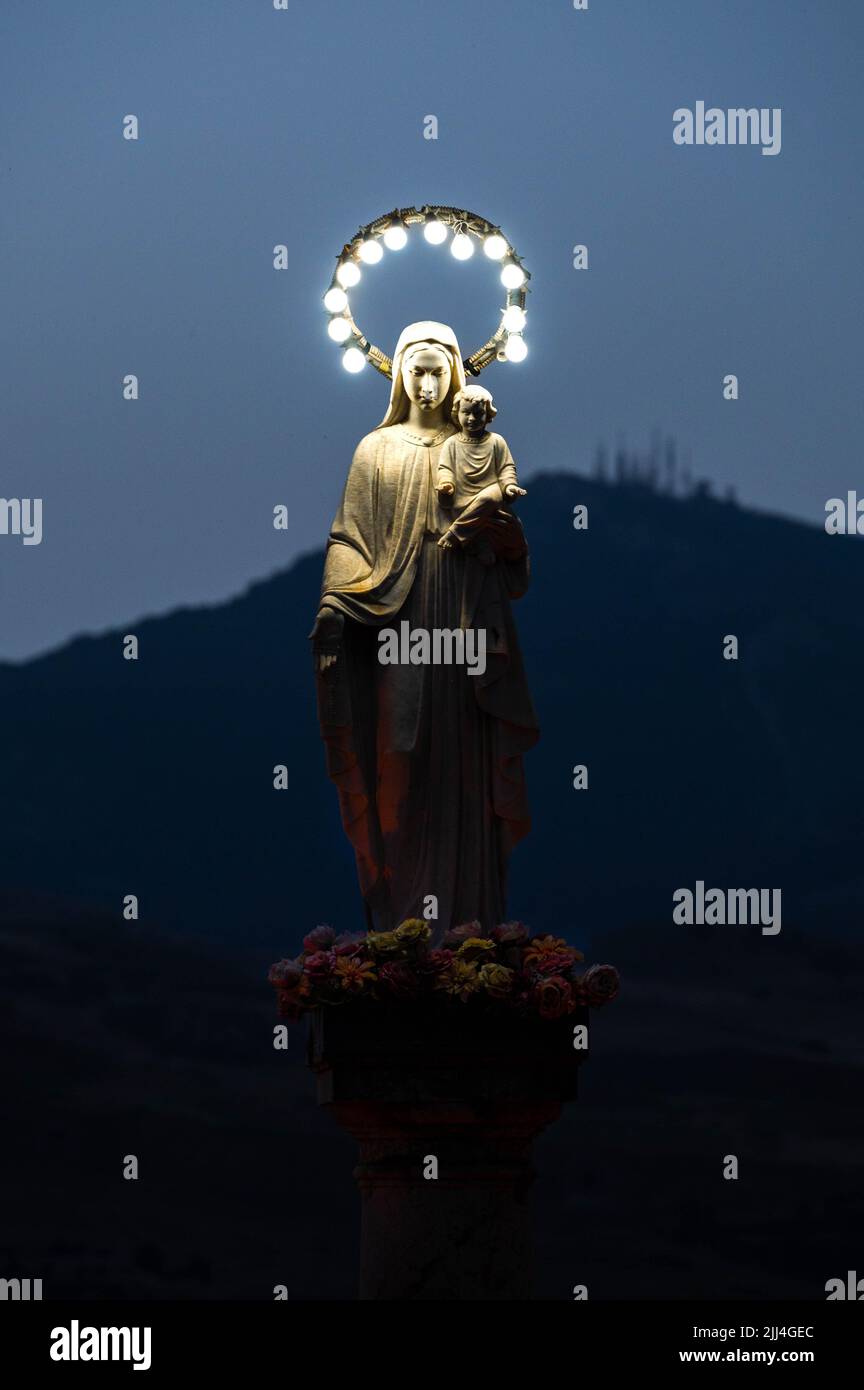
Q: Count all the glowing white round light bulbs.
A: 12